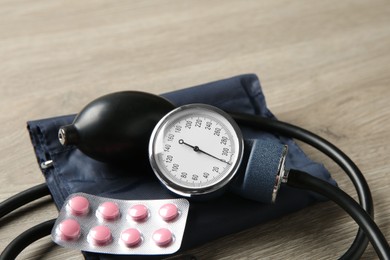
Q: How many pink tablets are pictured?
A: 8